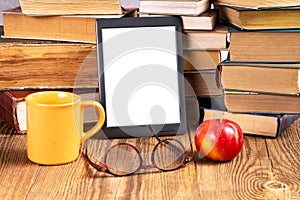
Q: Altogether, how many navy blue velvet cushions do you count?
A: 0